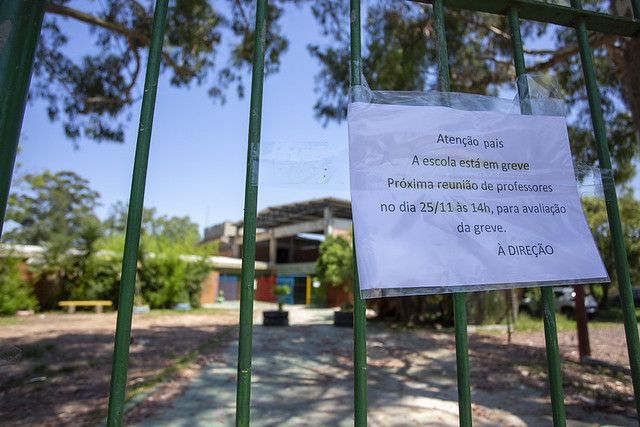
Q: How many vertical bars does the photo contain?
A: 7